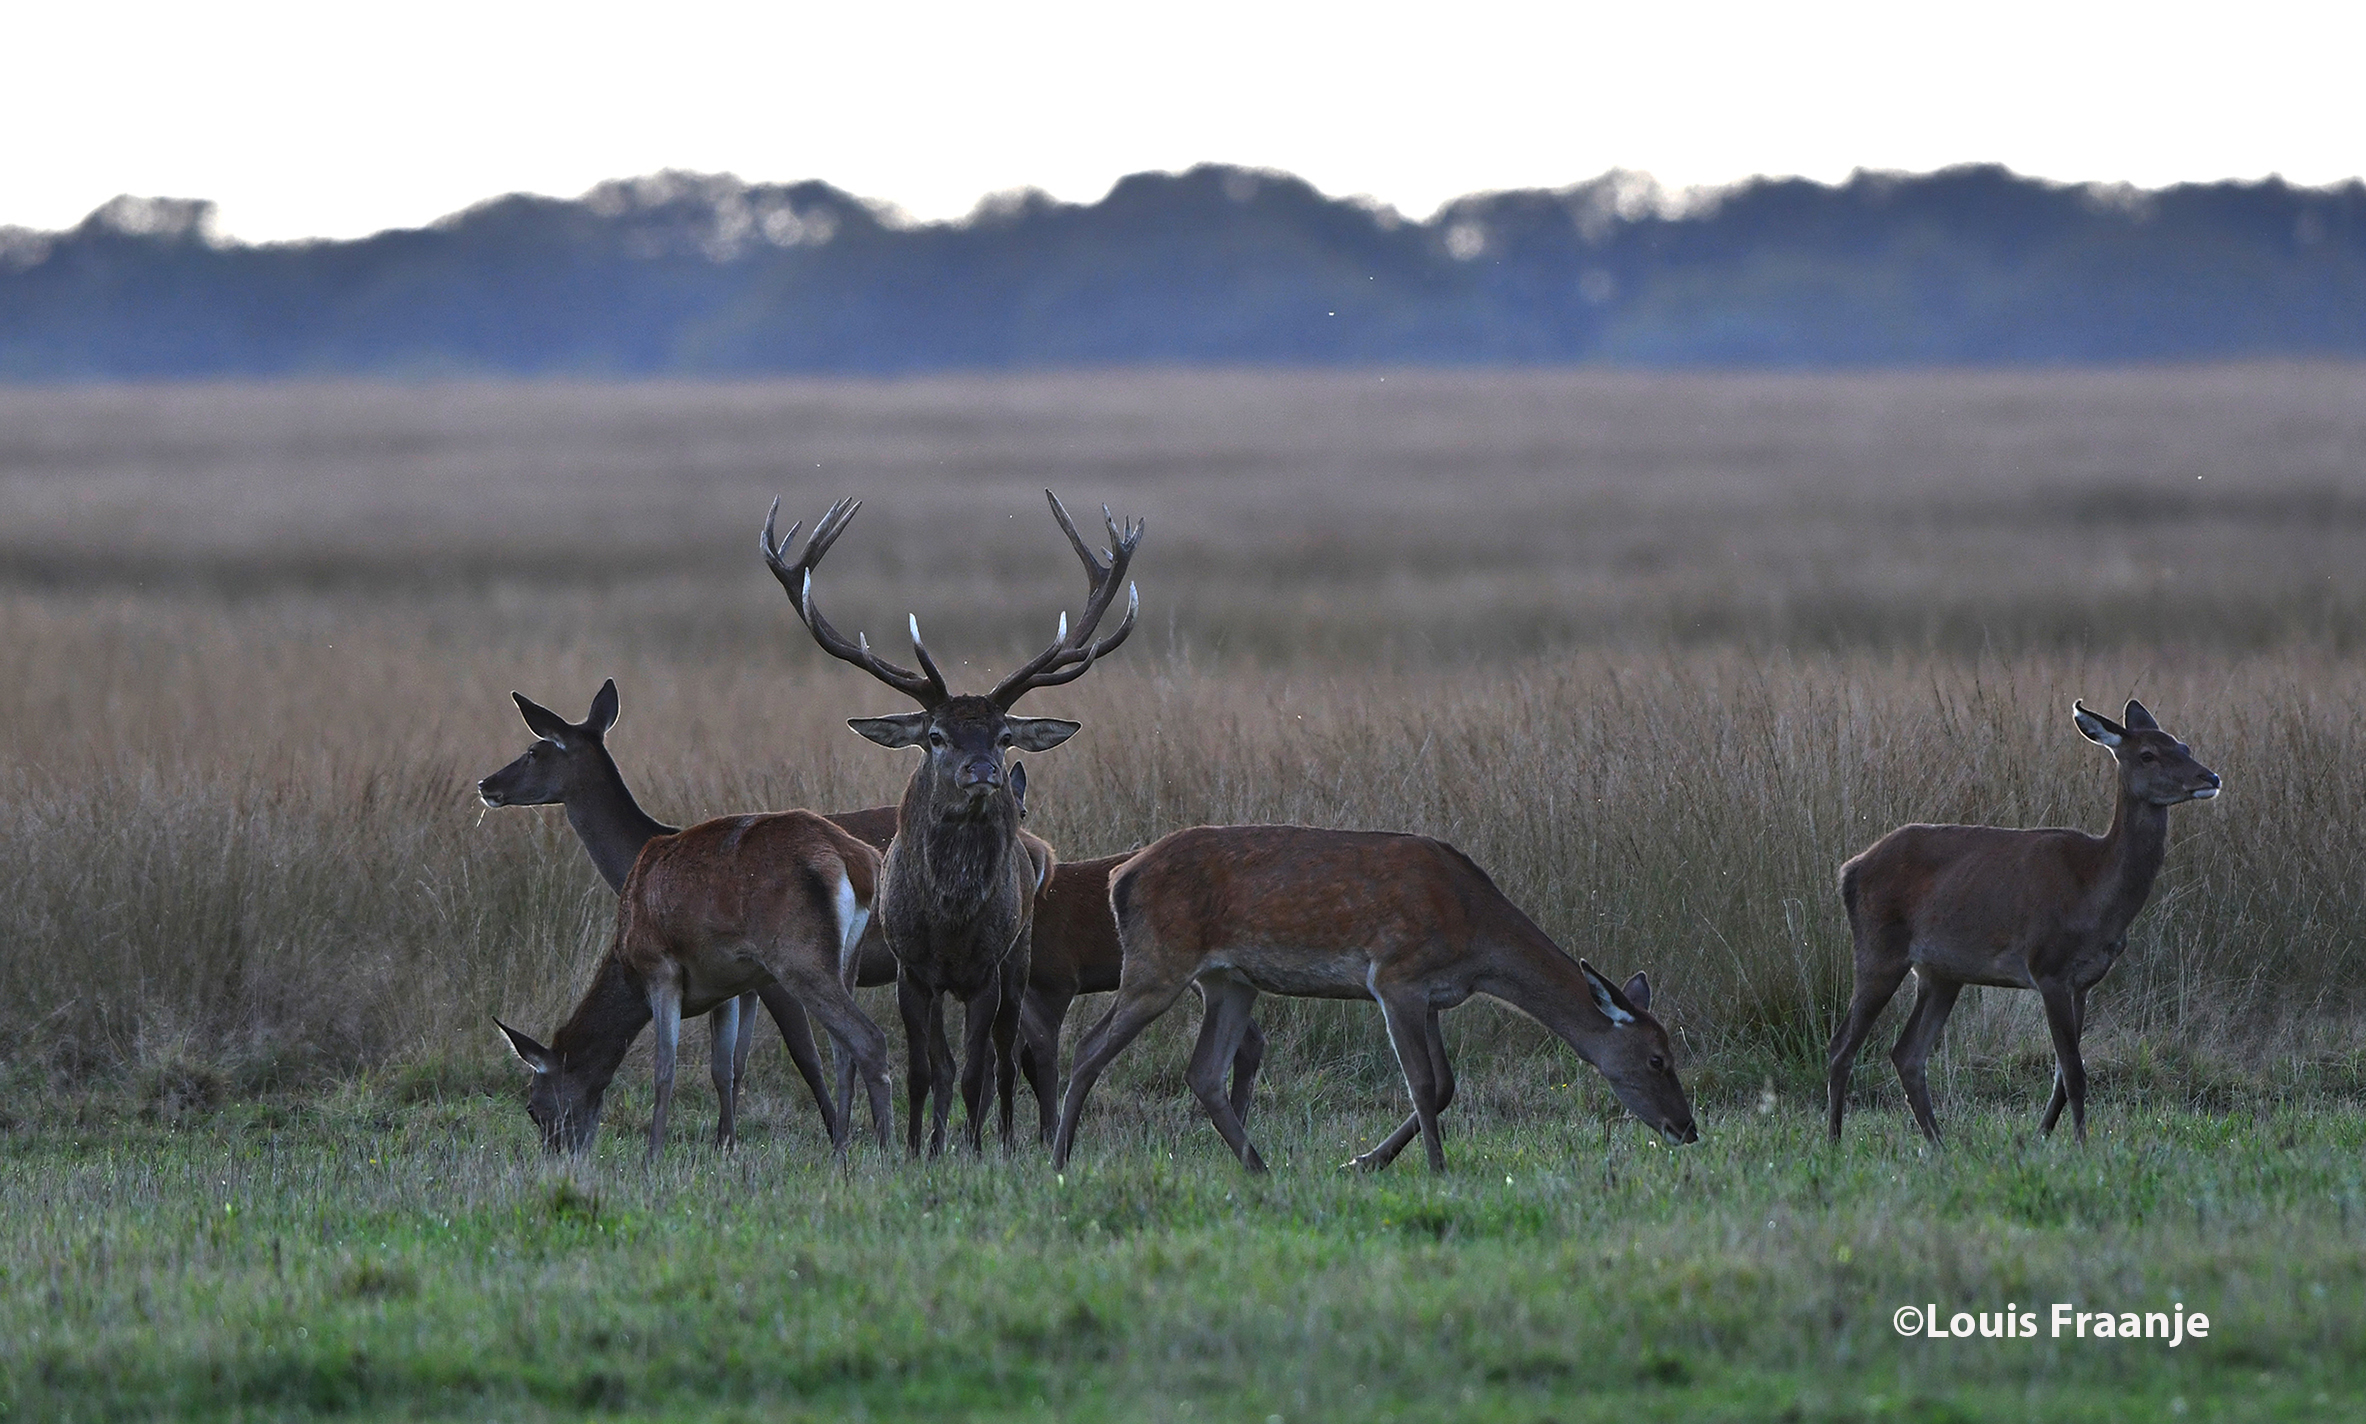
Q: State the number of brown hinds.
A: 5